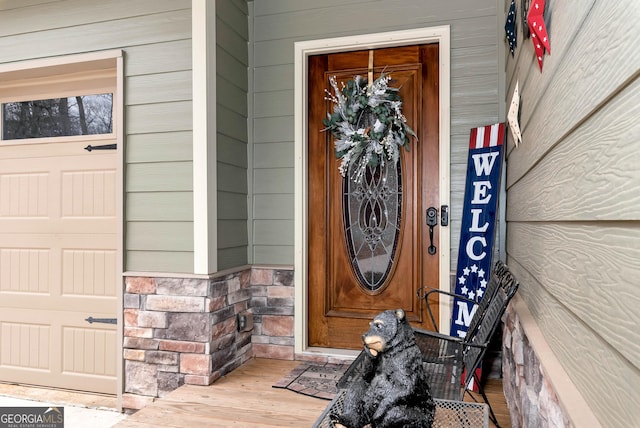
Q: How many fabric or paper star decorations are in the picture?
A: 3